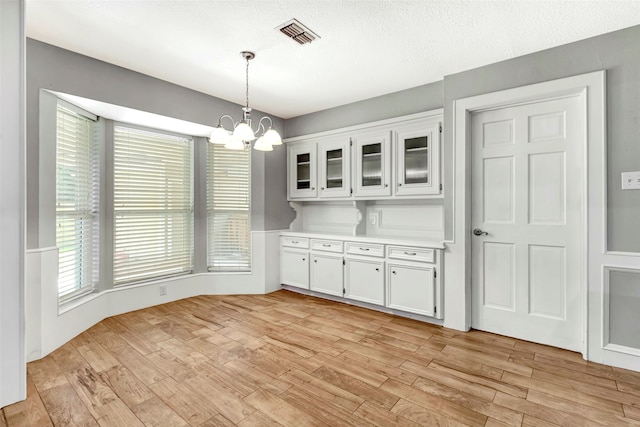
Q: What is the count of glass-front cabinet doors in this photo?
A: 4